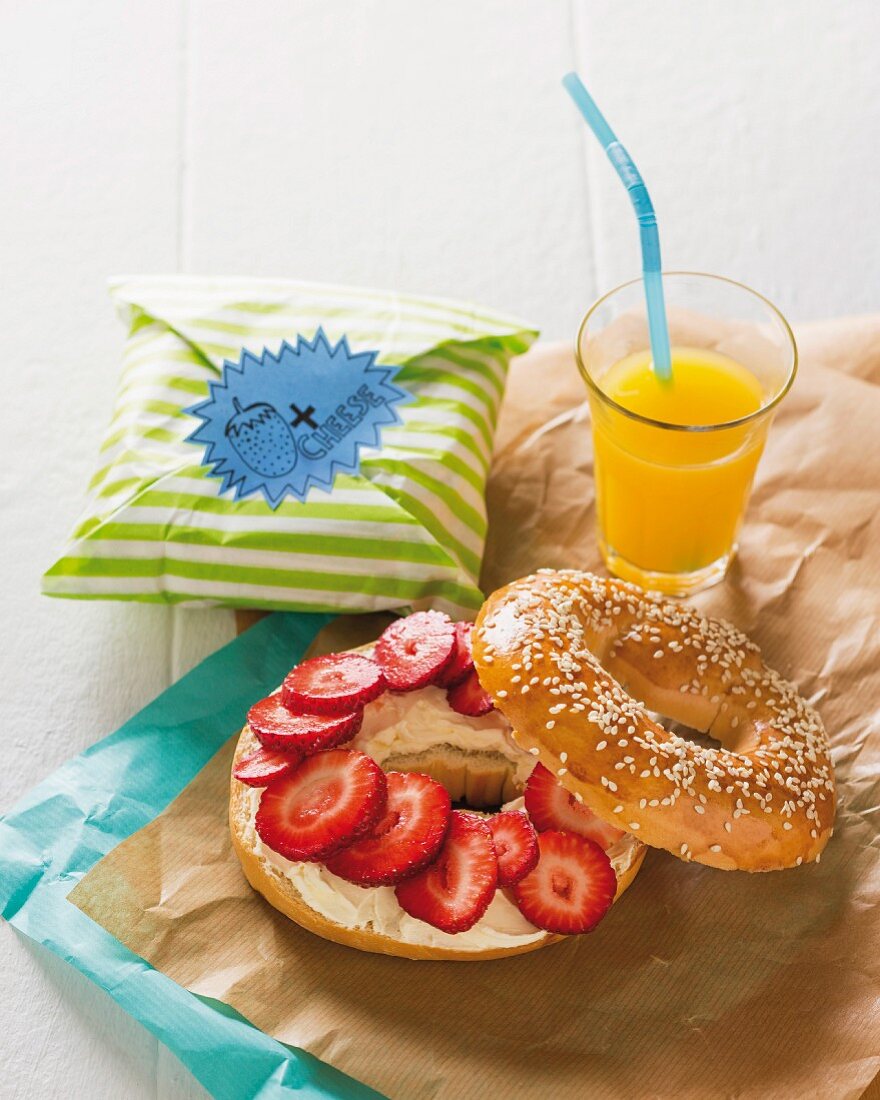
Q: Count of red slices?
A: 12